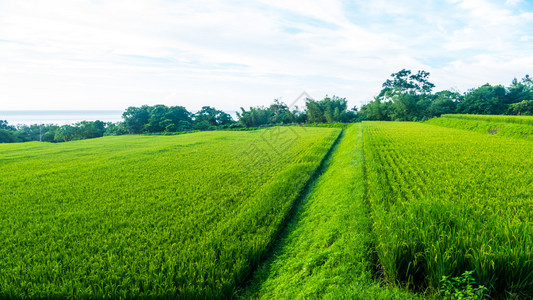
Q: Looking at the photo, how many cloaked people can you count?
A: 0